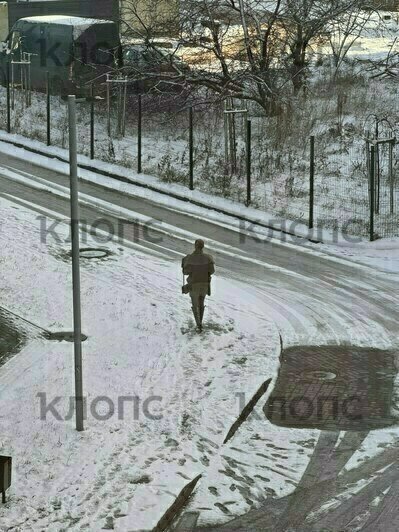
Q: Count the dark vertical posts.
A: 8